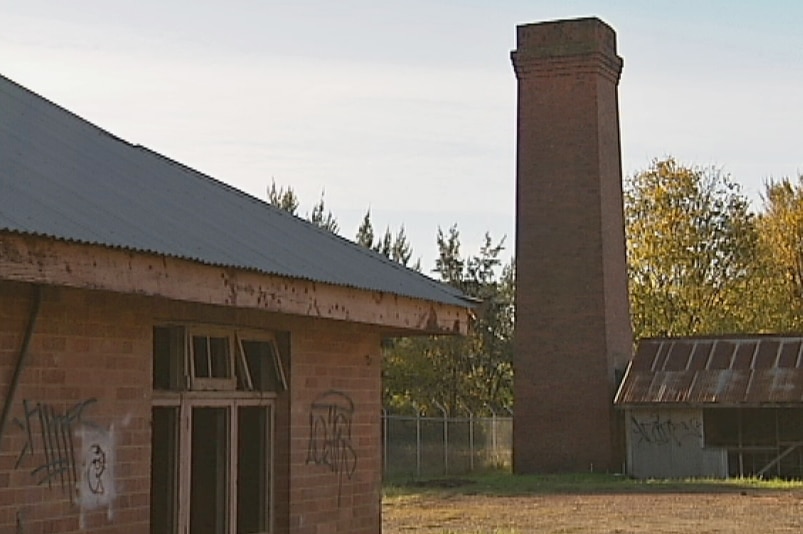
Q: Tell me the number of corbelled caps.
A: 1